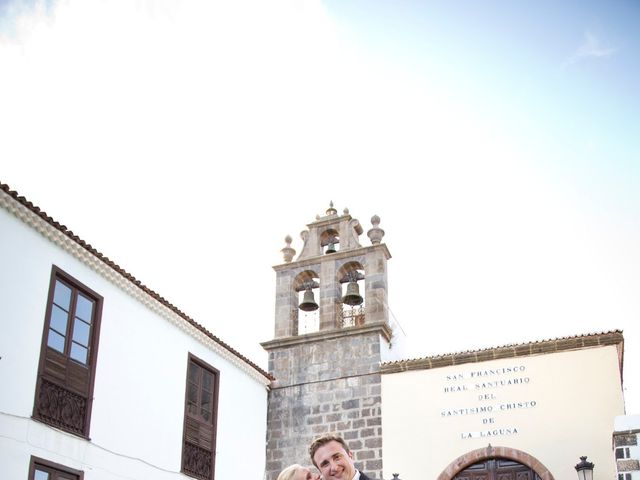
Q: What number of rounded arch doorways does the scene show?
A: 1